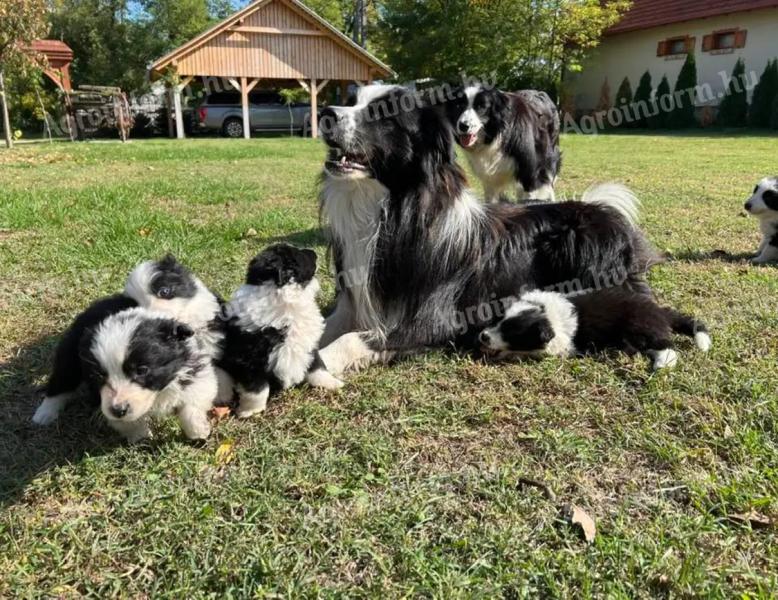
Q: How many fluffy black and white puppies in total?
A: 5